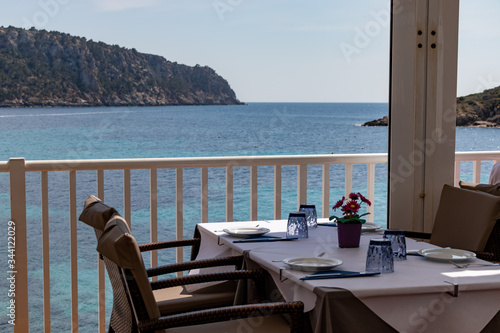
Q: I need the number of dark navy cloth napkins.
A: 4